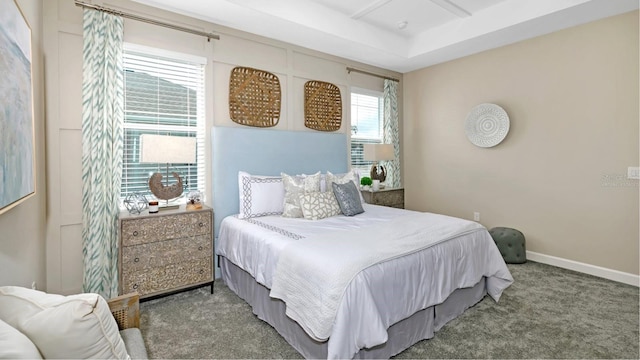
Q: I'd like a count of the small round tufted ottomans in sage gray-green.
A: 1